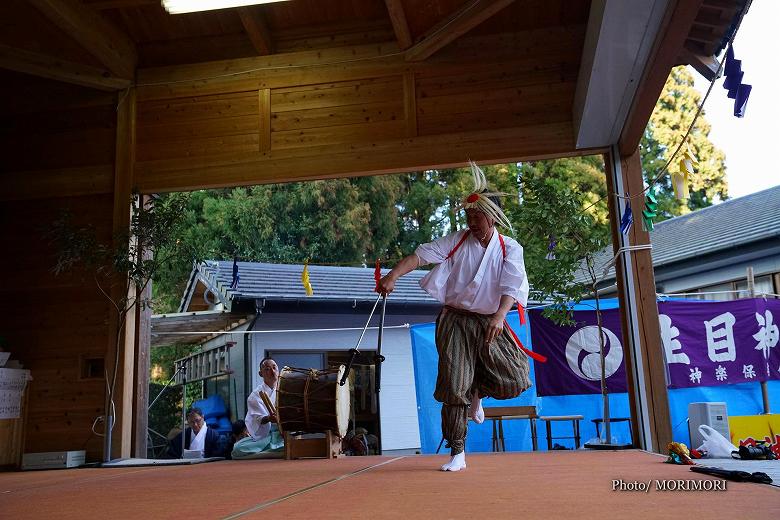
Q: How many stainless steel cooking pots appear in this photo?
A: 0